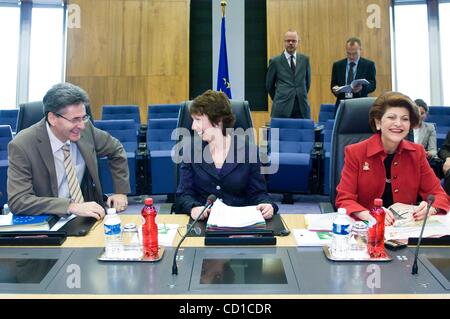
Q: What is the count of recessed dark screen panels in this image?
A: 3